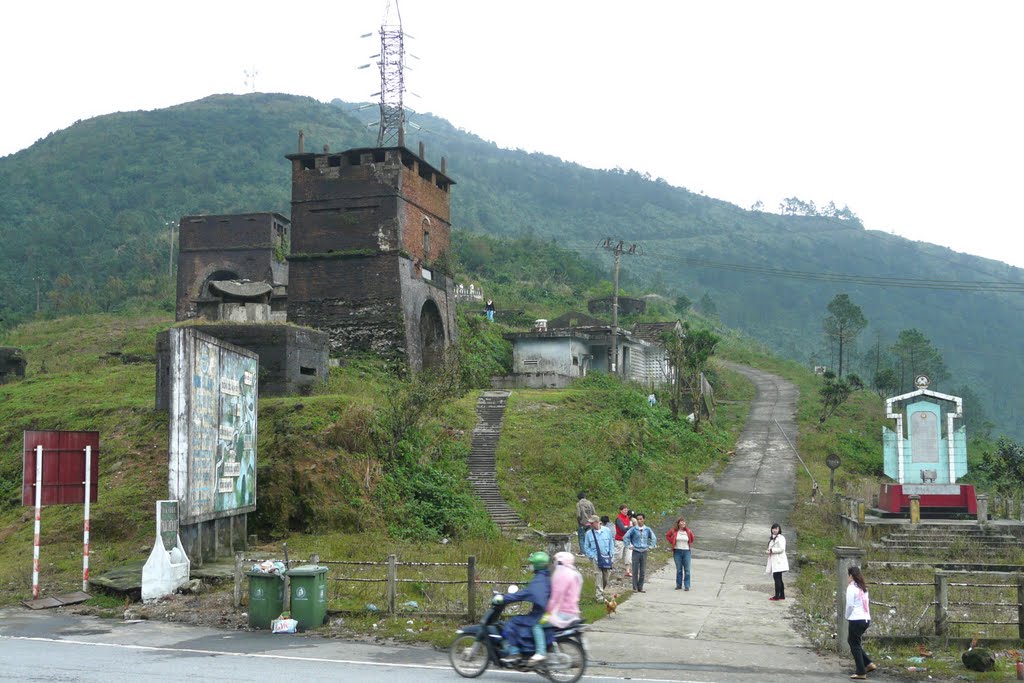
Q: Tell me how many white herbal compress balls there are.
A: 0